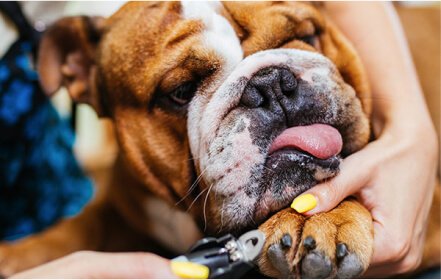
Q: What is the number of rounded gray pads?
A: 3